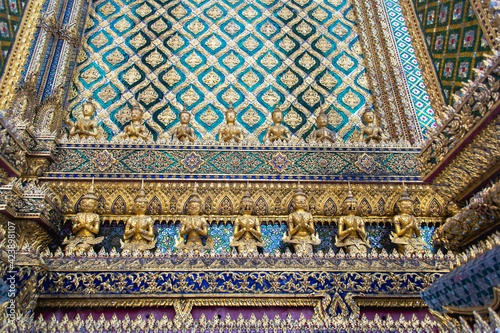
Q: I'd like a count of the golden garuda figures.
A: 14